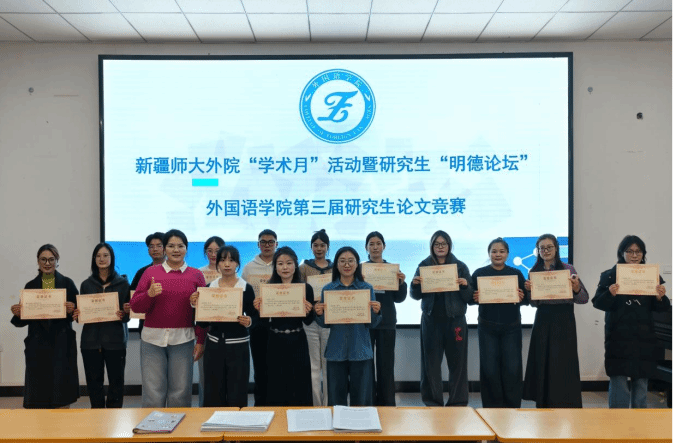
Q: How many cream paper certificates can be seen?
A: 14